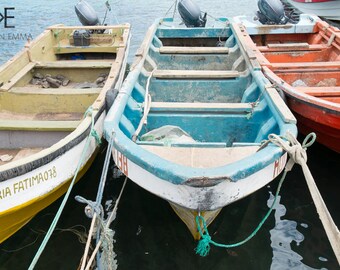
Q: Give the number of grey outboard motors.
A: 3